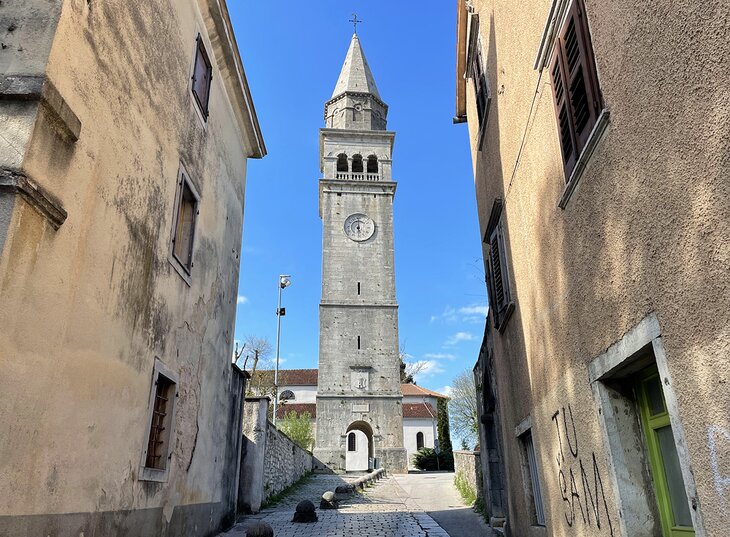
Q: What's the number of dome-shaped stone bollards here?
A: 3